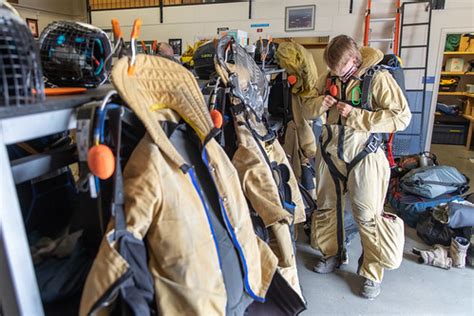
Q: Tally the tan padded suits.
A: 4